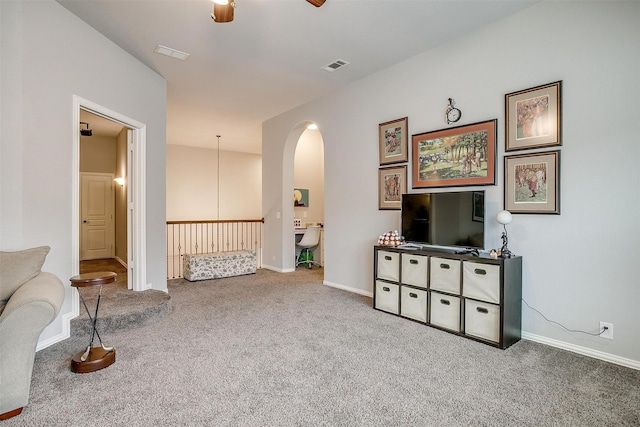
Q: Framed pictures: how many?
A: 5